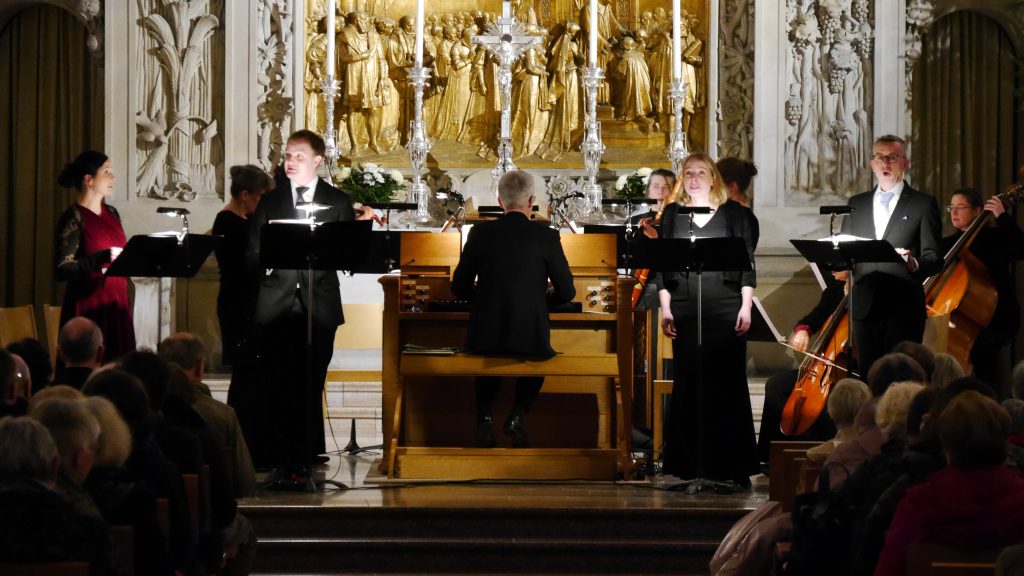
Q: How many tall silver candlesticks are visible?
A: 4